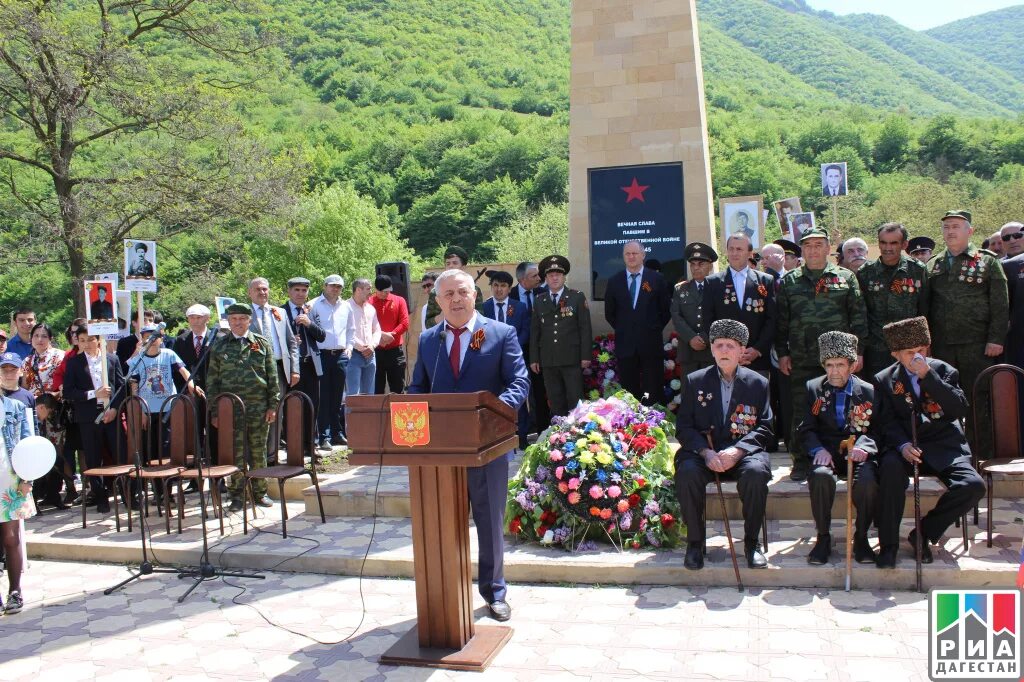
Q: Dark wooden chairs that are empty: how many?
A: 6